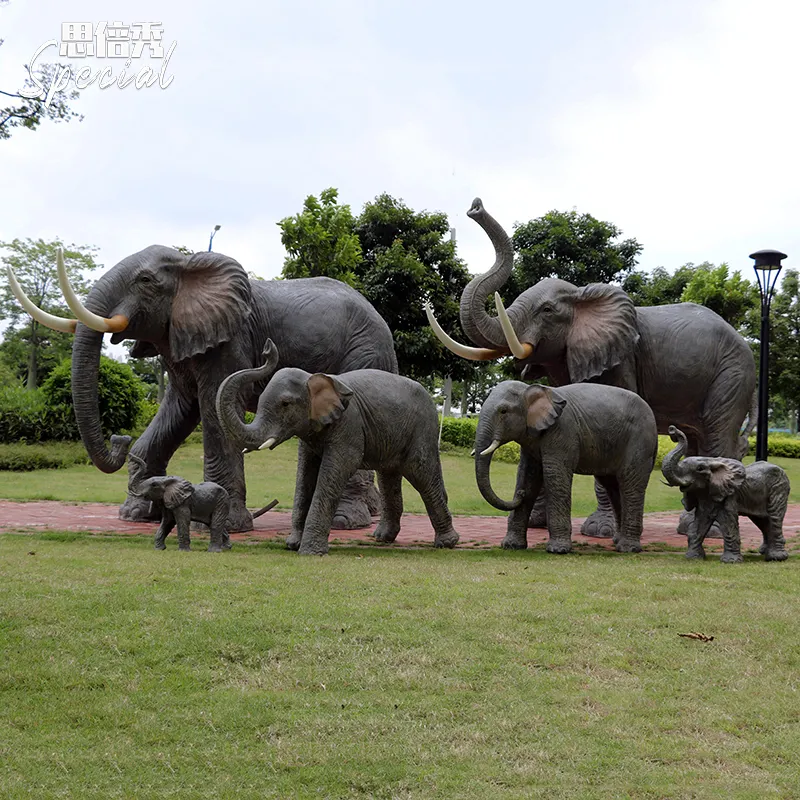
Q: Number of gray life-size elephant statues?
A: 6